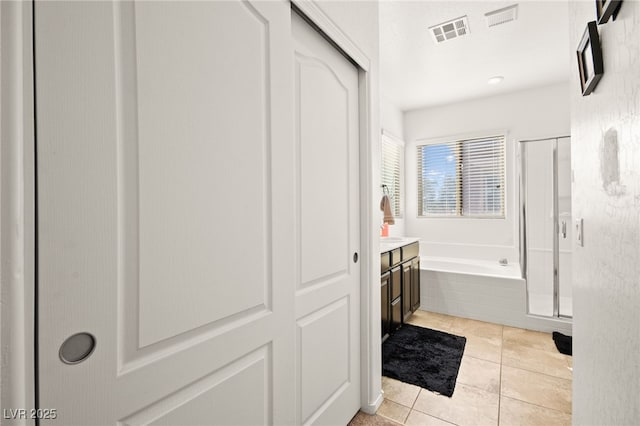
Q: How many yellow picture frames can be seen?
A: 0